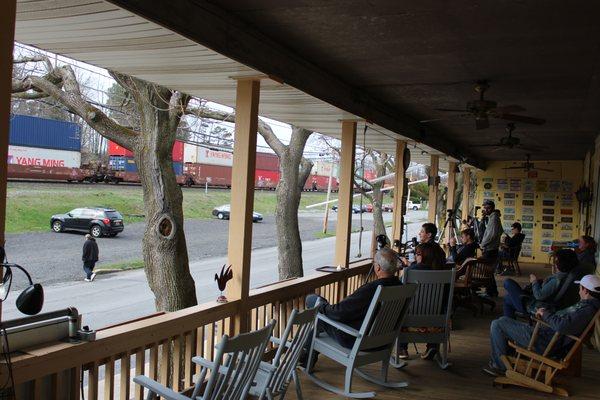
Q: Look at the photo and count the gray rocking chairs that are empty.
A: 2